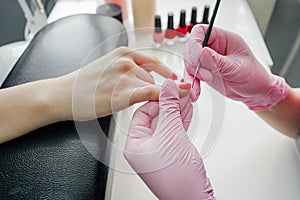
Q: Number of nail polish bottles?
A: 5